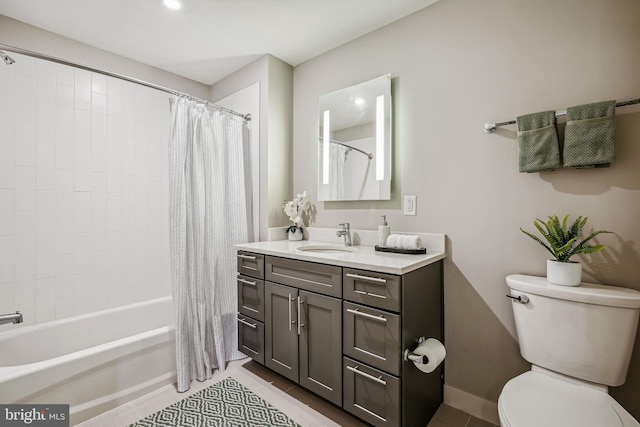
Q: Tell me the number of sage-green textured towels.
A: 2